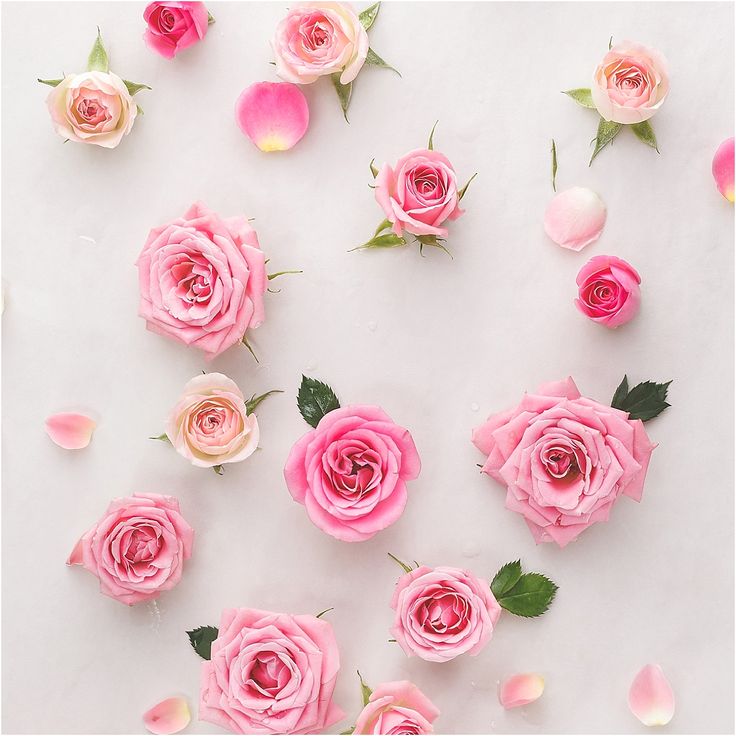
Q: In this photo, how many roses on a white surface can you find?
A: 14